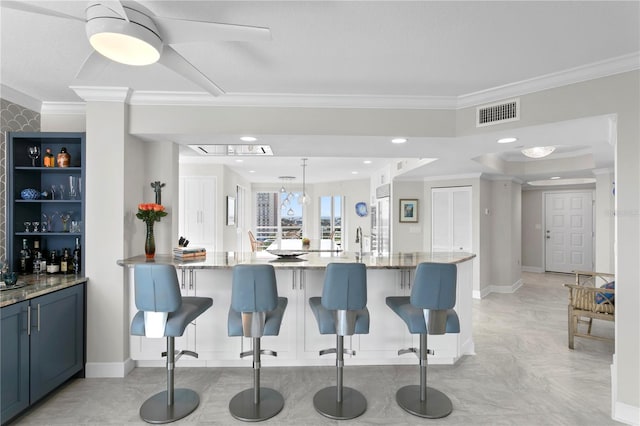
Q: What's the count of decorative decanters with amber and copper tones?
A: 2